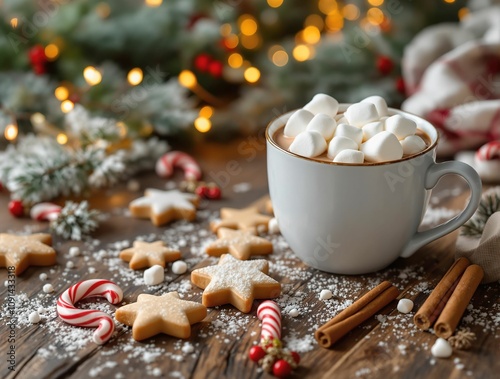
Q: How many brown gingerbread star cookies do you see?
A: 7